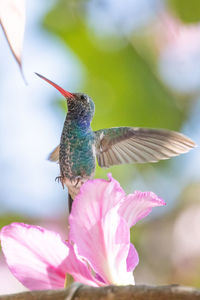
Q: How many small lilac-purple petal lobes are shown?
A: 1